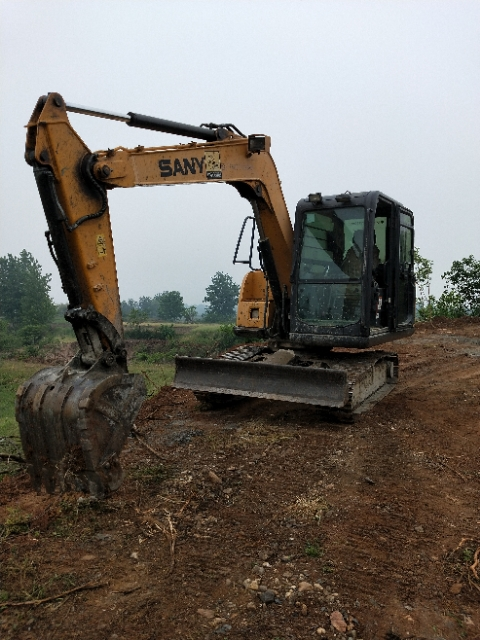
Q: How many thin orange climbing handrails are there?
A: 0